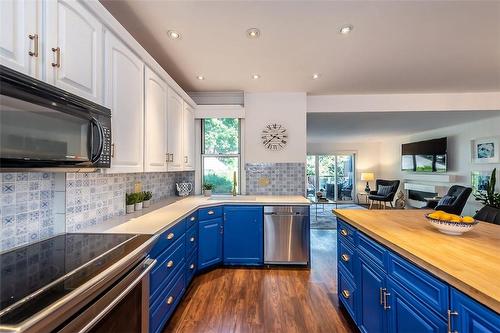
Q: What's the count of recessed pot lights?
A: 6